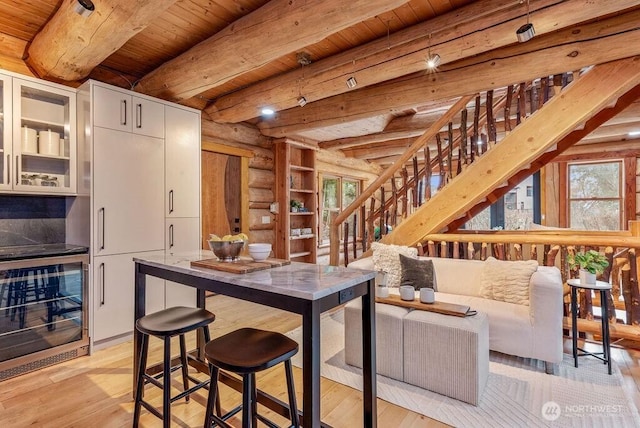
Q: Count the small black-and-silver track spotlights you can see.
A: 5